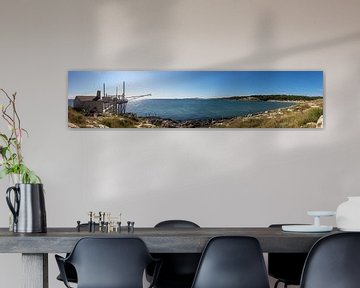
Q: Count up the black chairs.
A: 6